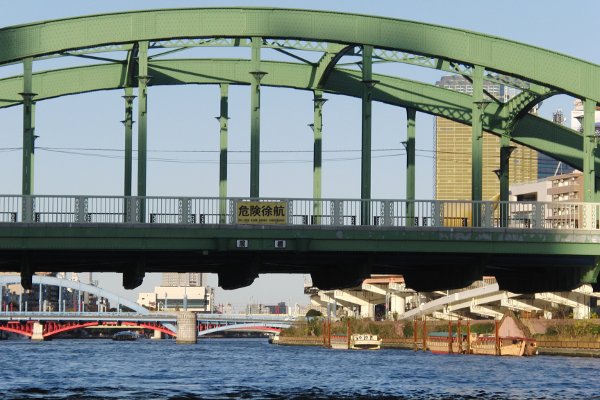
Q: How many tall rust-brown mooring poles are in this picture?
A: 9